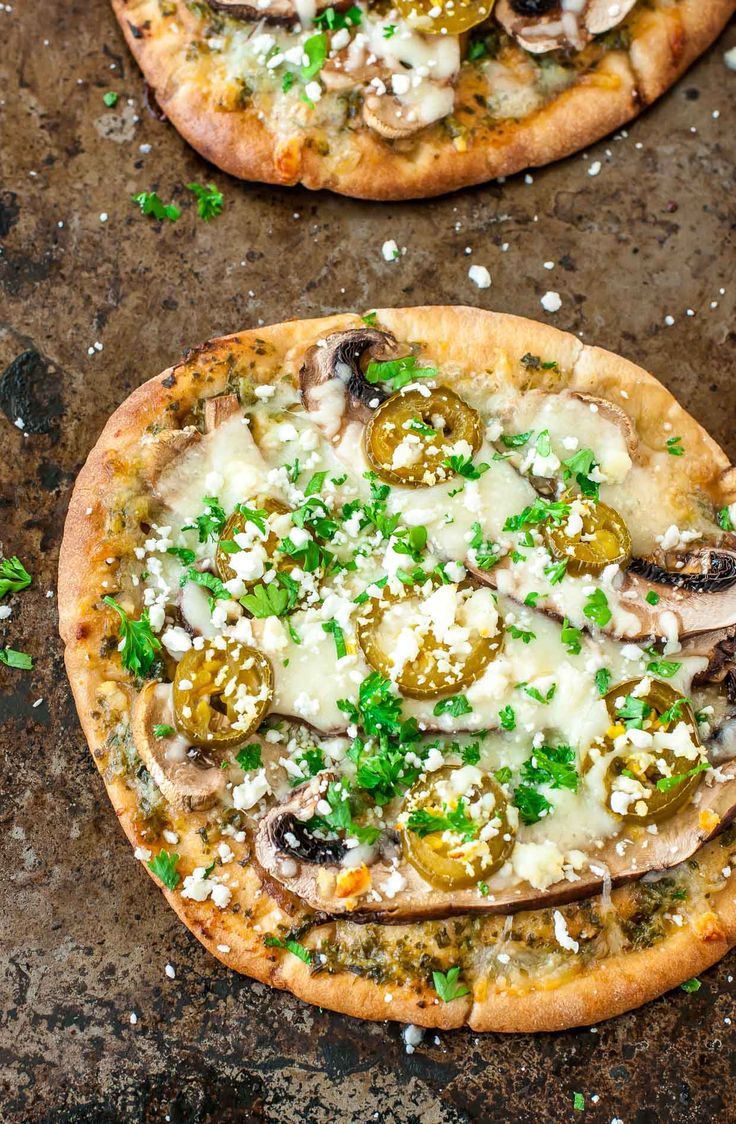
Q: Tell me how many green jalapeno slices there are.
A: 8